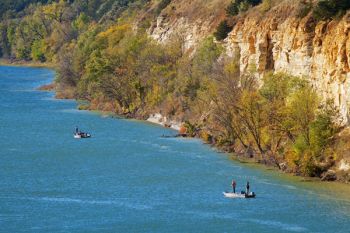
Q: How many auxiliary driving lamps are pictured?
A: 0